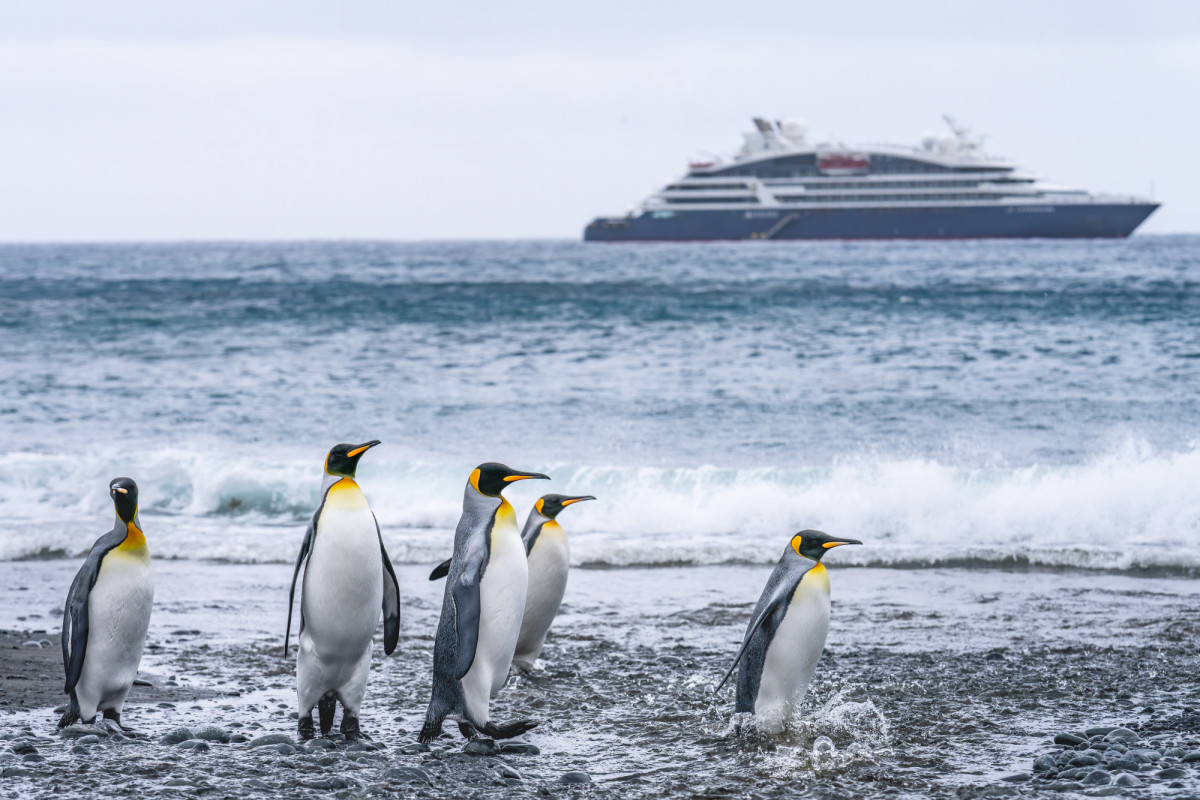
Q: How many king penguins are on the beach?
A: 5